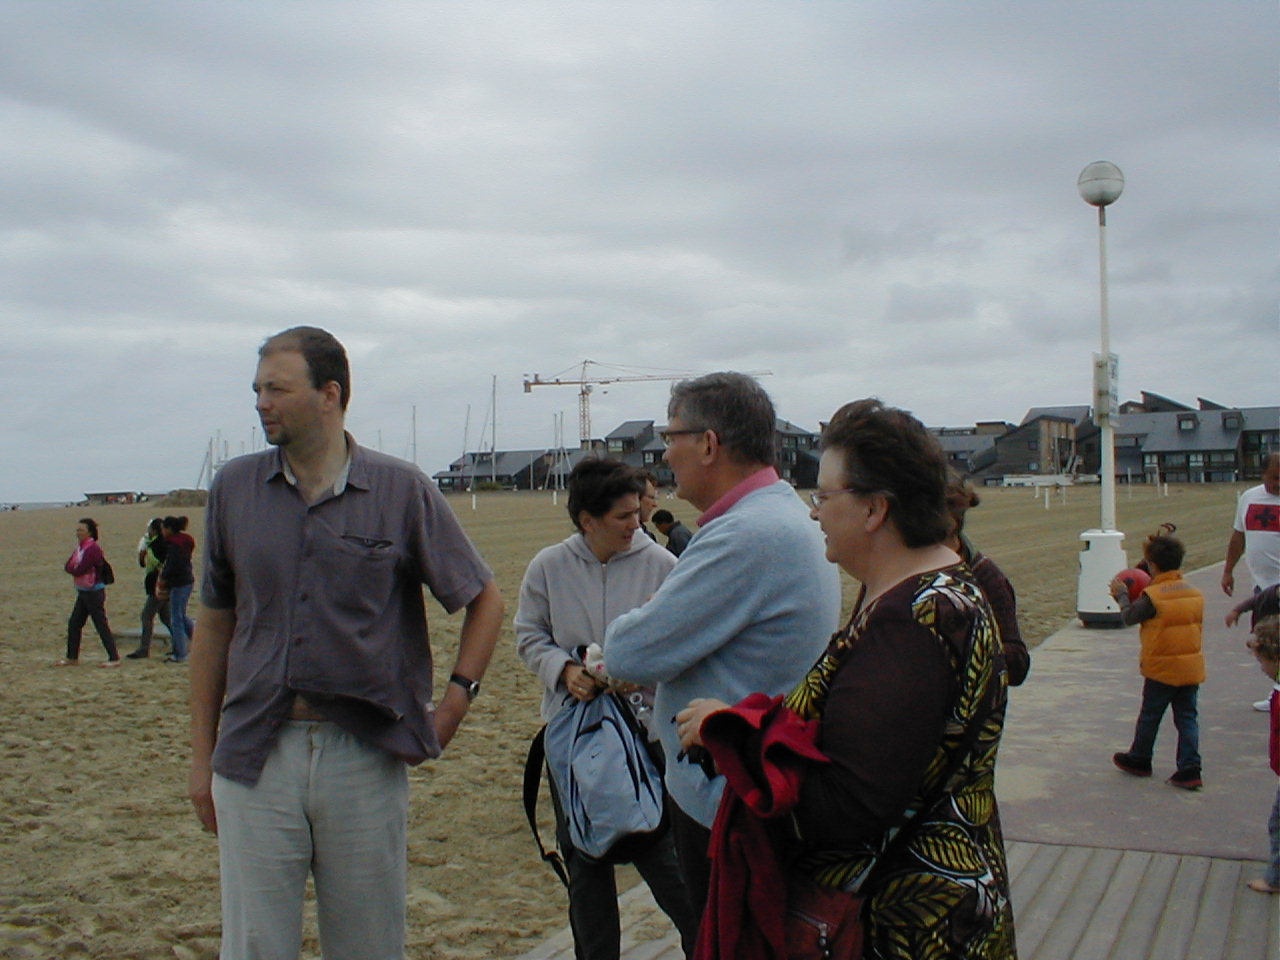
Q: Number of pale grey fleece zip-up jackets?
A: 1